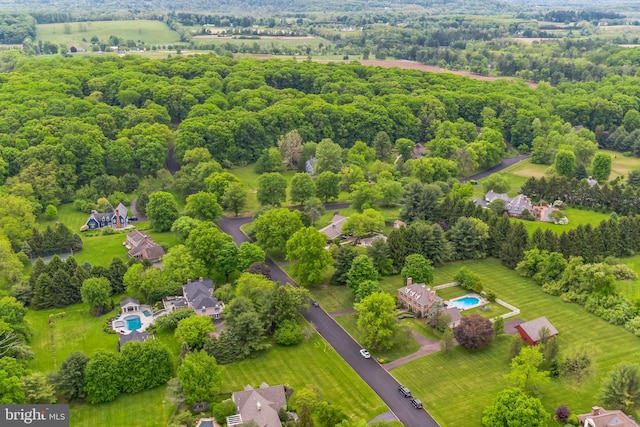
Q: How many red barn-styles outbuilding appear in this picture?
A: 1